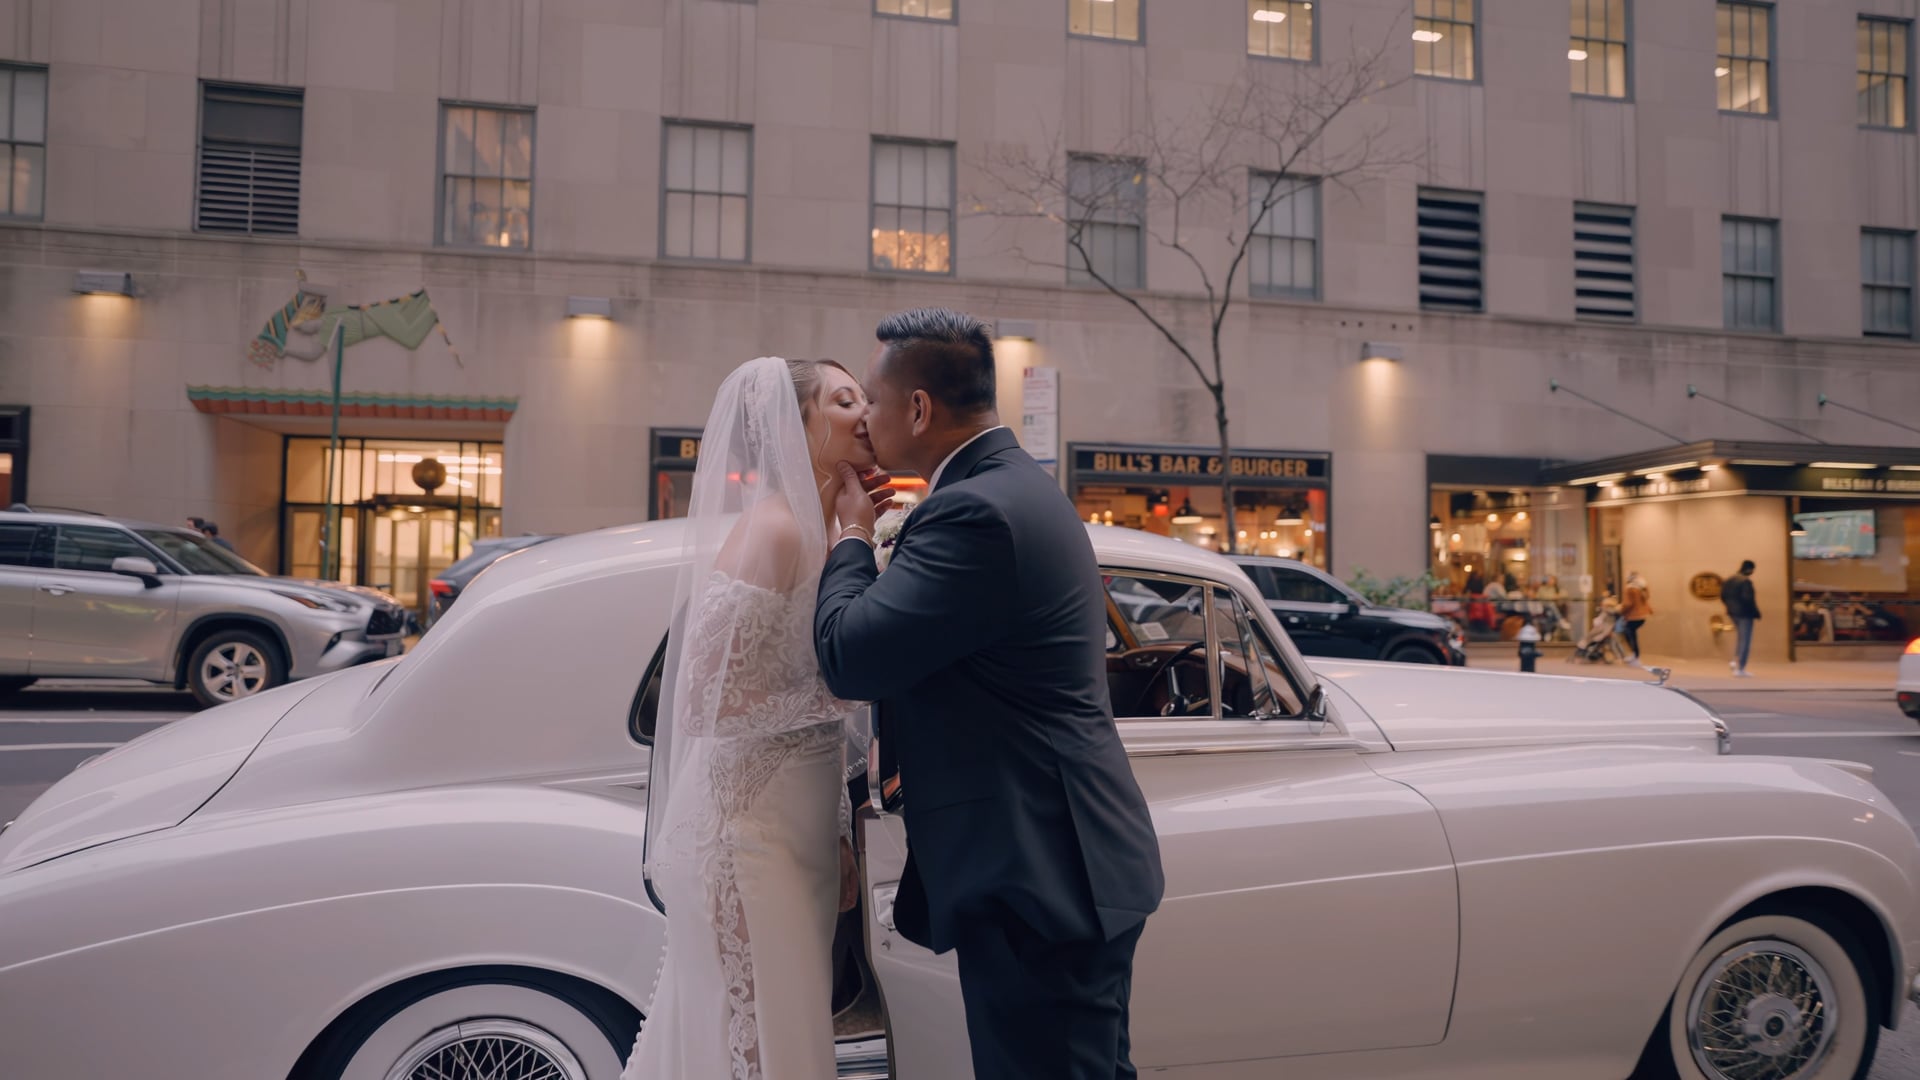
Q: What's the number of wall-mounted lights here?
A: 4